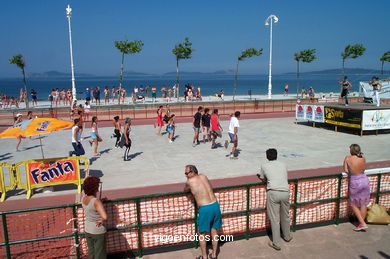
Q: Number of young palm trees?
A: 7